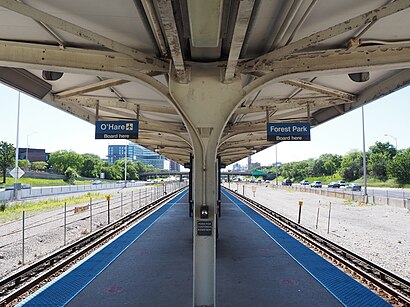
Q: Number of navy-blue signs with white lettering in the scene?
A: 2